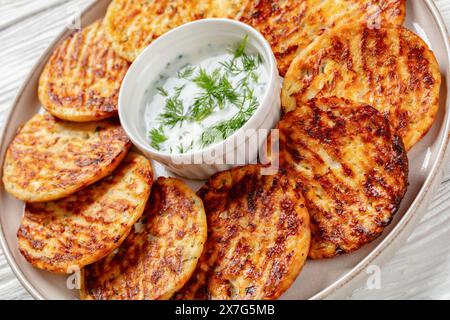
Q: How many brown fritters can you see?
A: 9